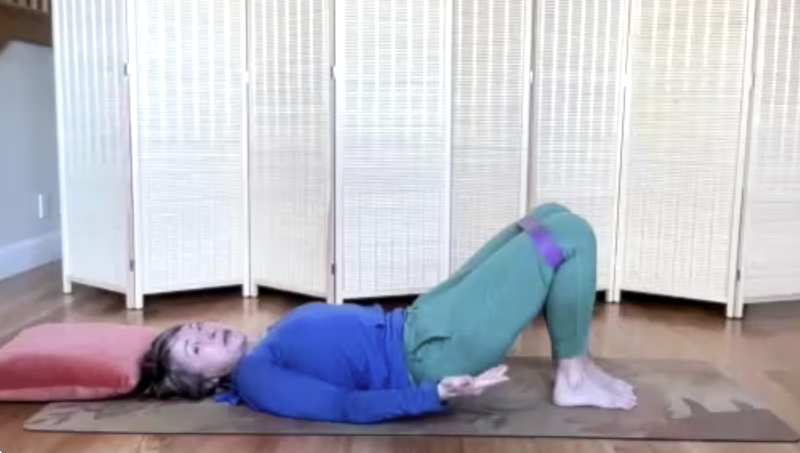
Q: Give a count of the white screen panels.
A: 8